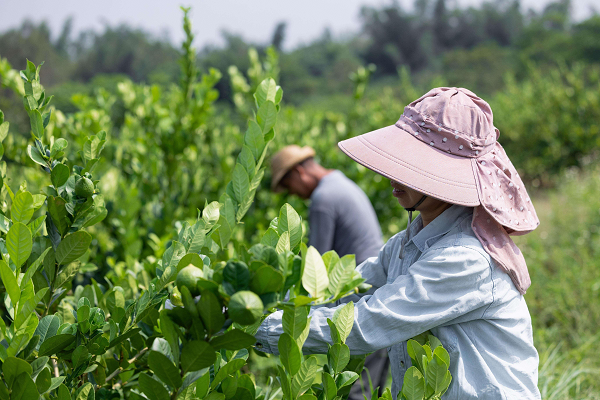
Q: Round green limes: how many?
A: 3